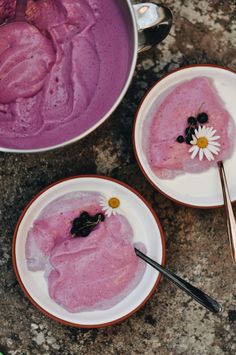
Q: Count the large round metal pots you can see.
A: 1